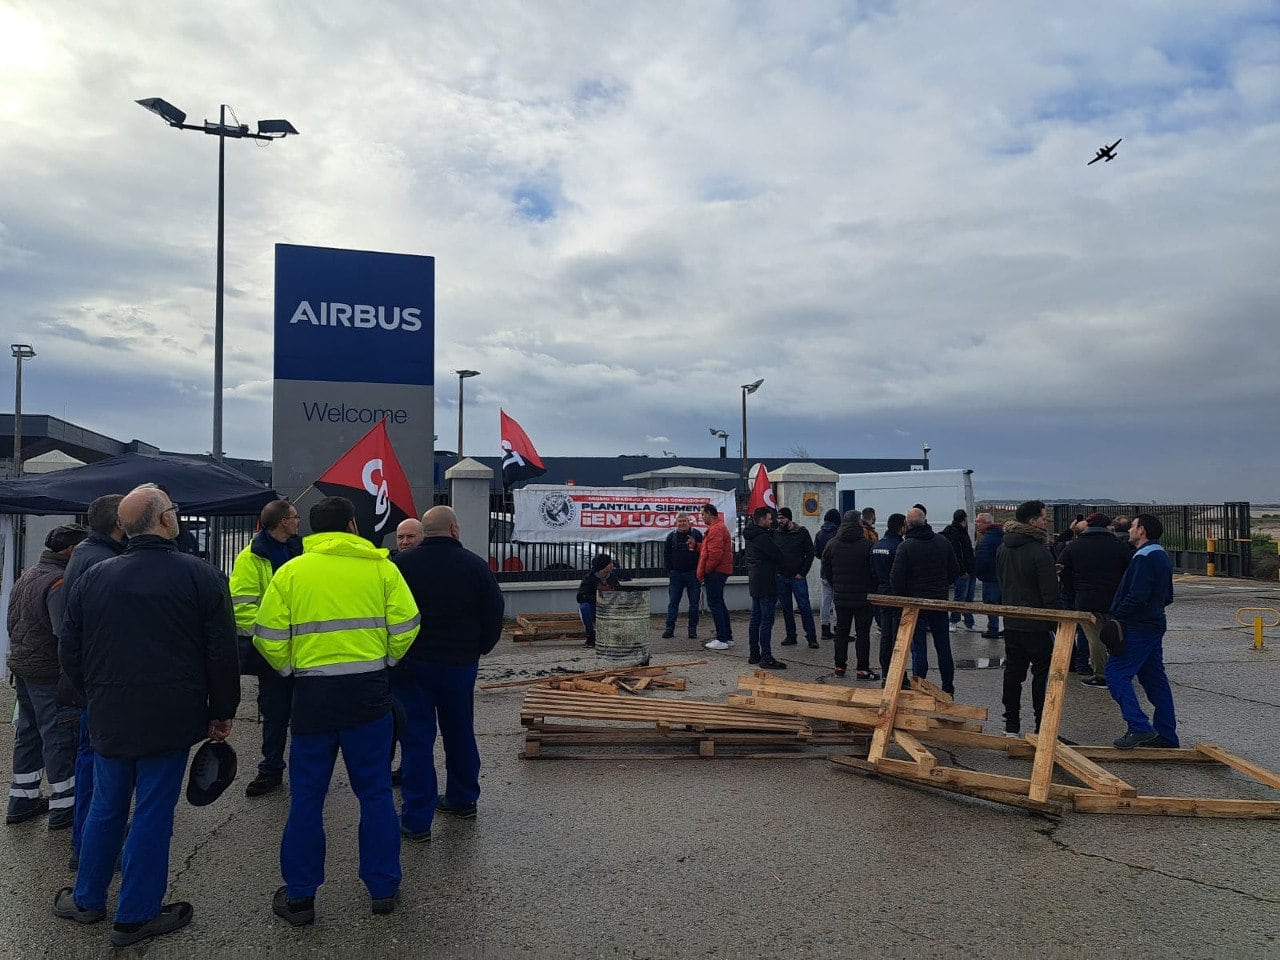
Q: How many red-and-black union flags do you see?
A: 3